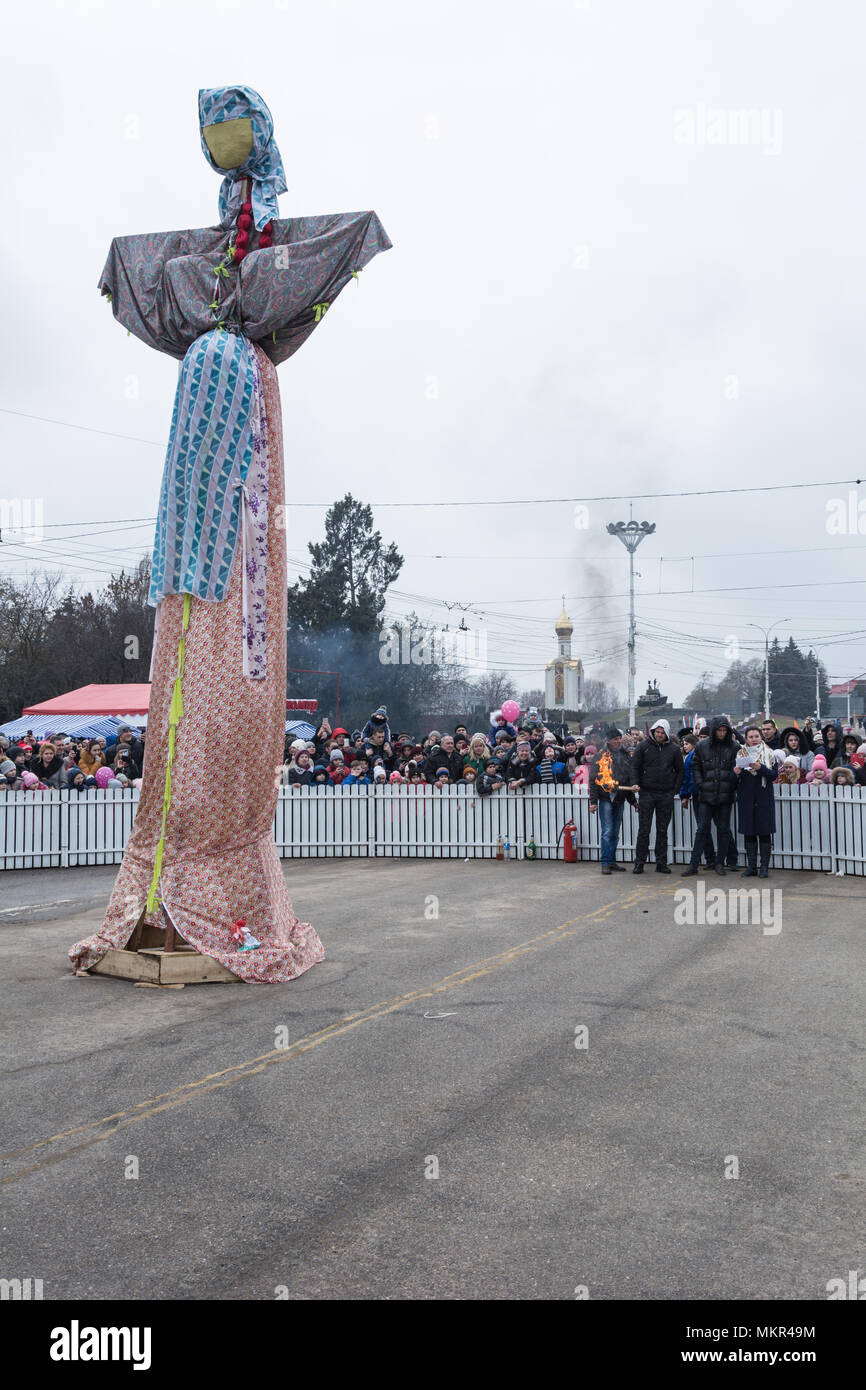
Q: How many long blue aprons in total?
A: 1